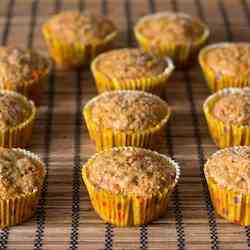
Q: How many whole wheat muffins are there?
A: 11